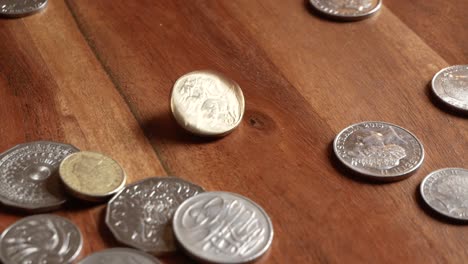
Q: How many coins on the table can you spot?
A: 12